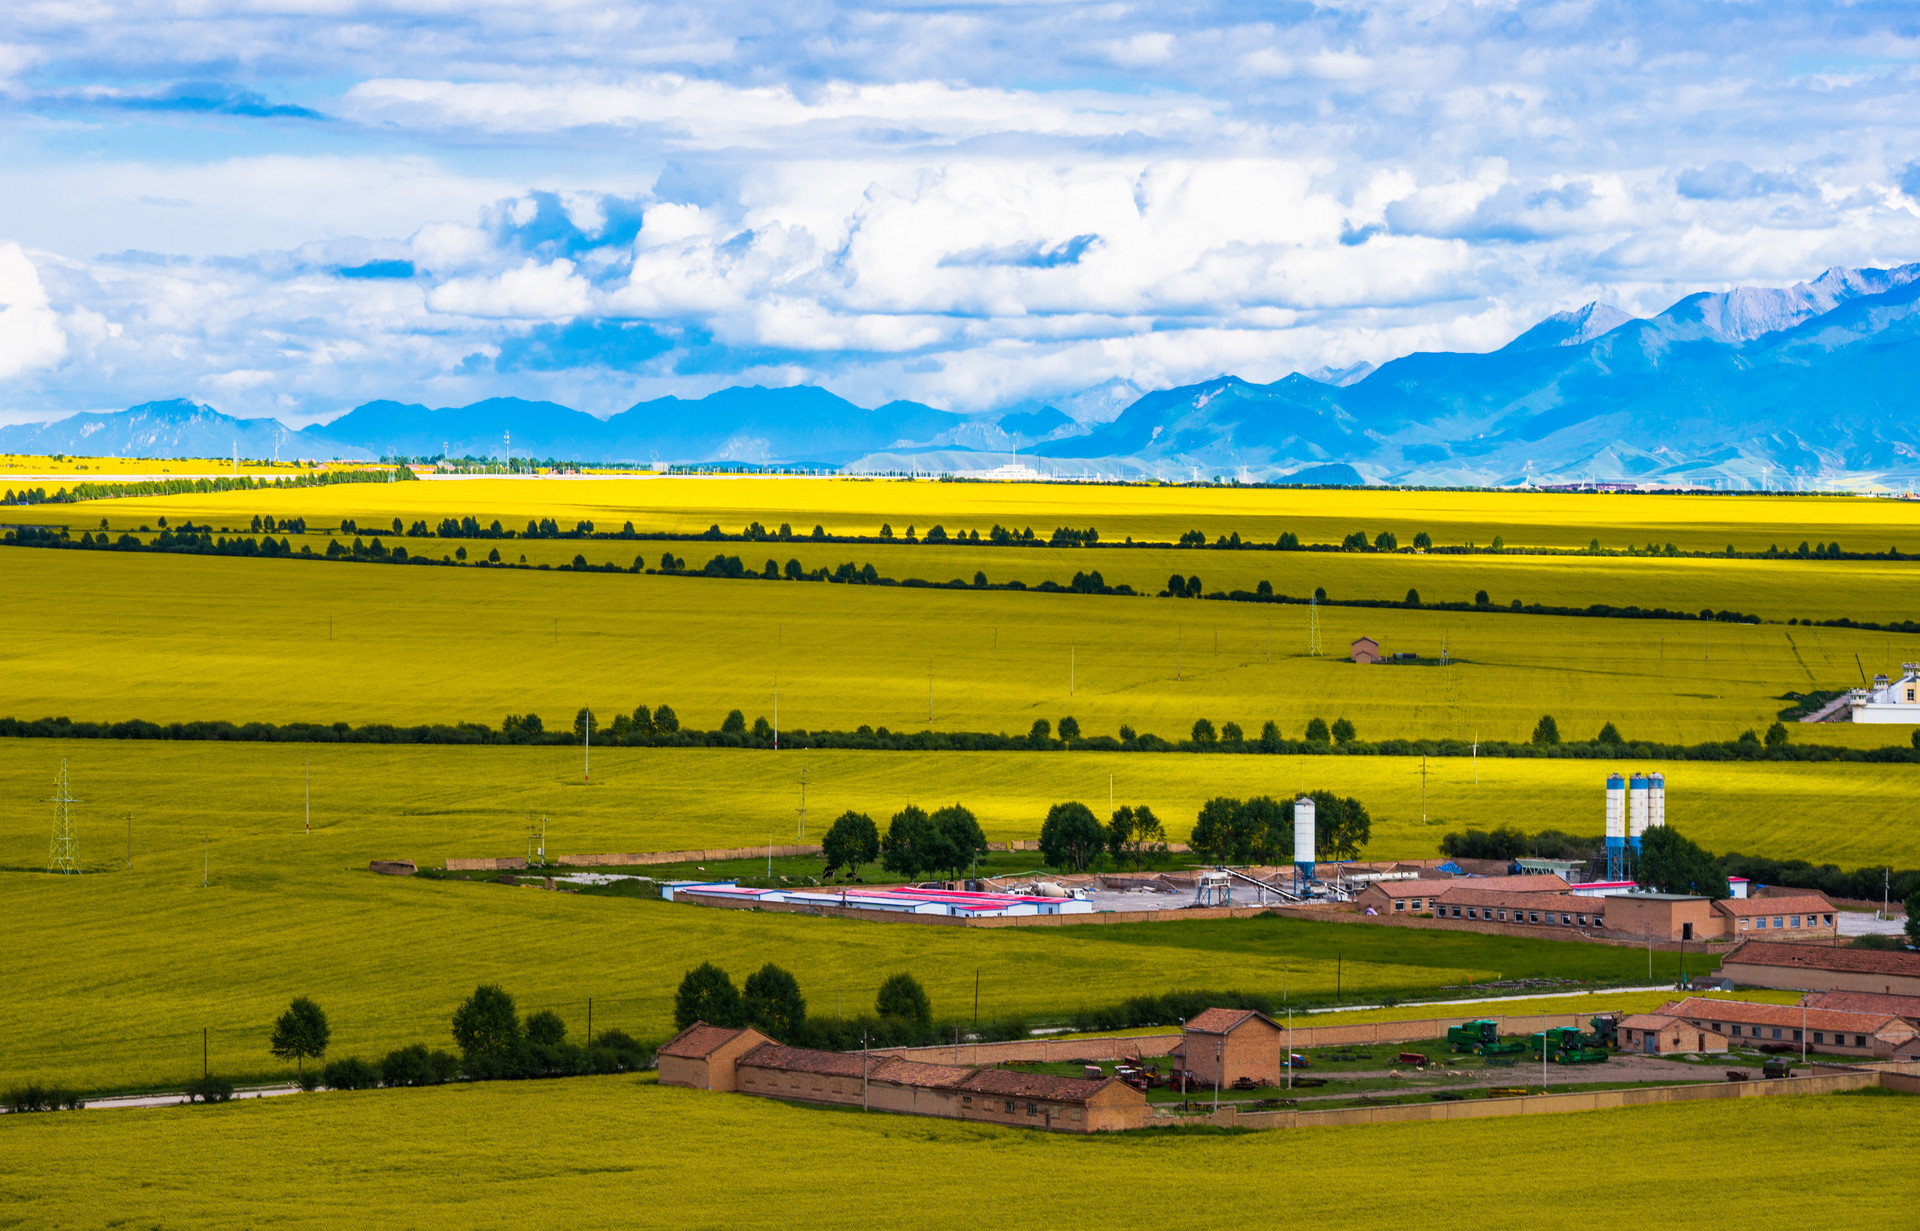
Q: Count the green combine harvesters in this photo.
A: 3